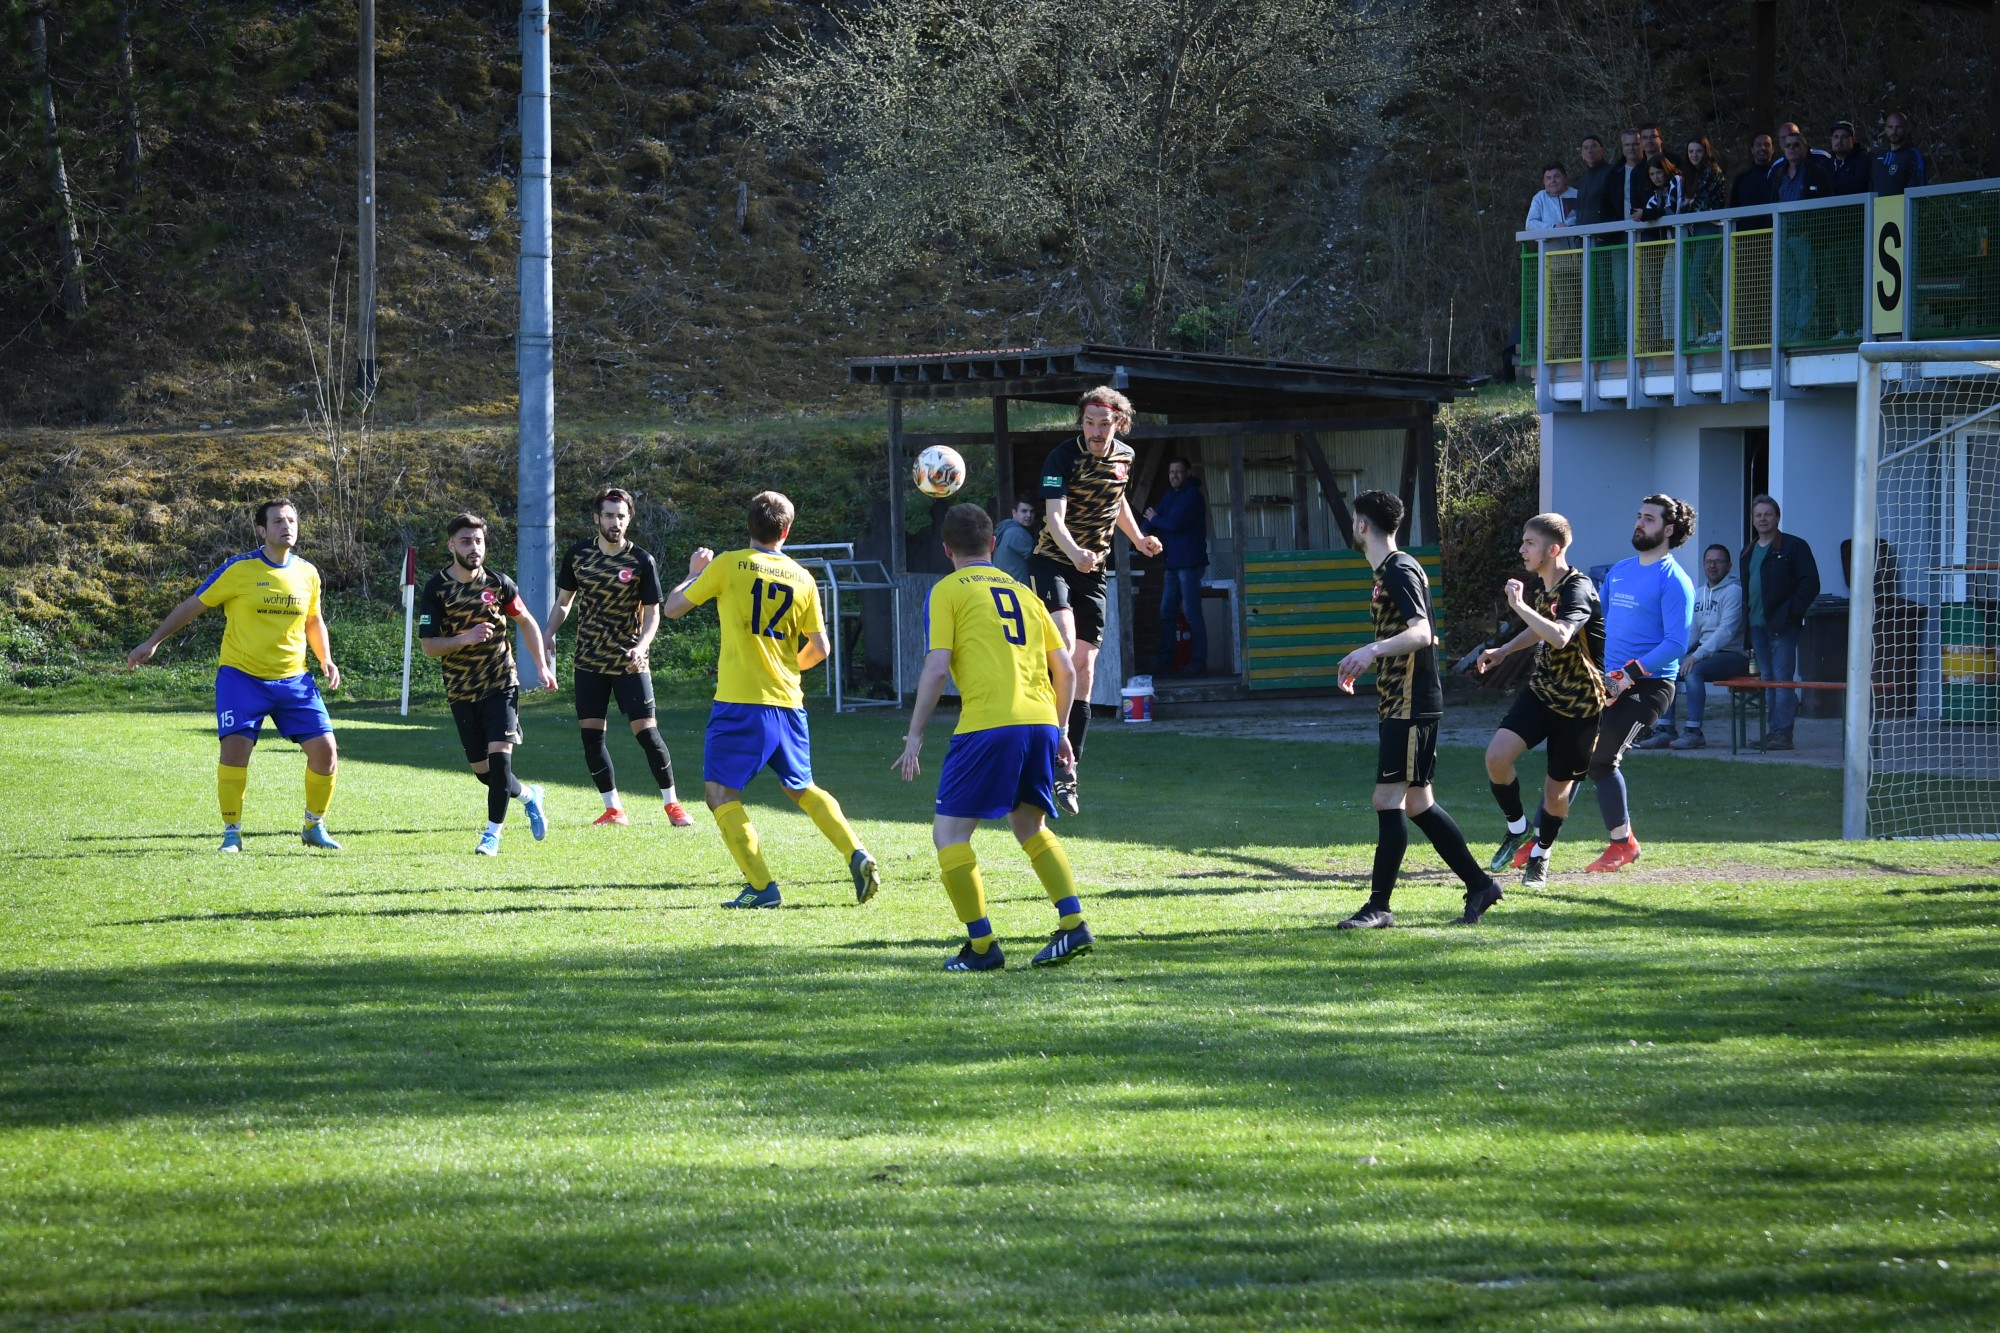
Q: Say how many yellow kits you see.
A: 3